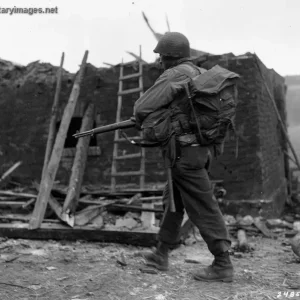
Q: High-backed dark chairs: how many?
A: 0